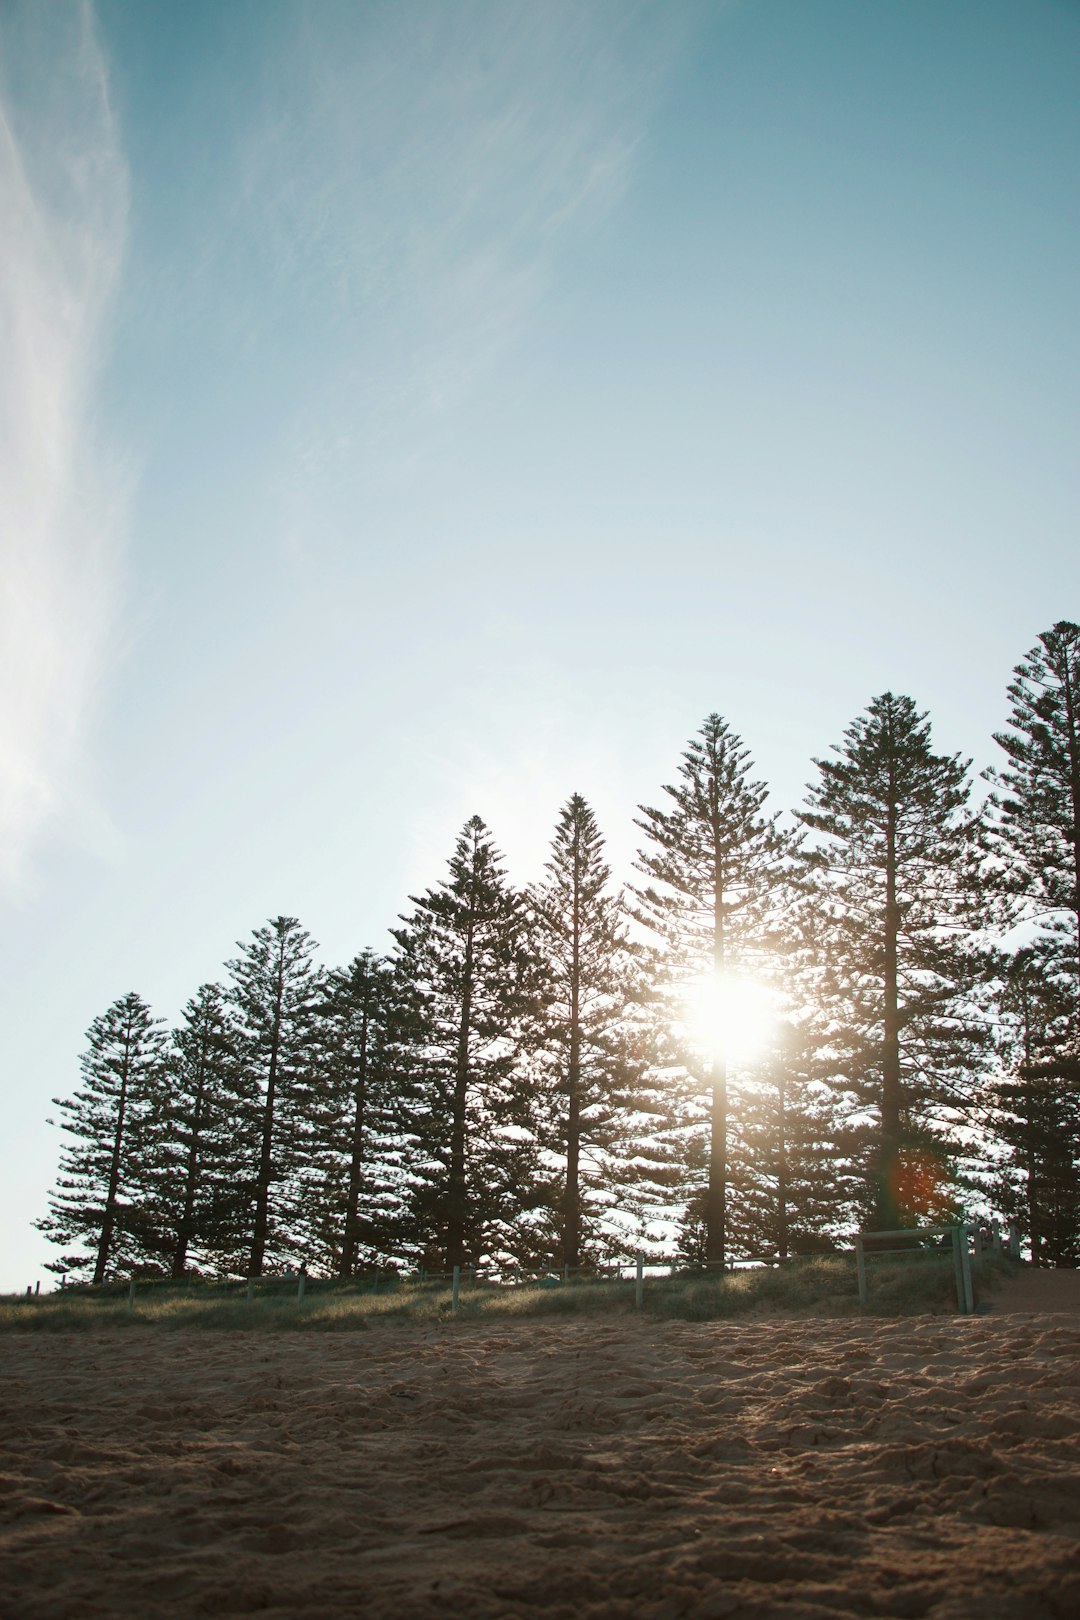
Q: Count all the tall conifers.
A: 9